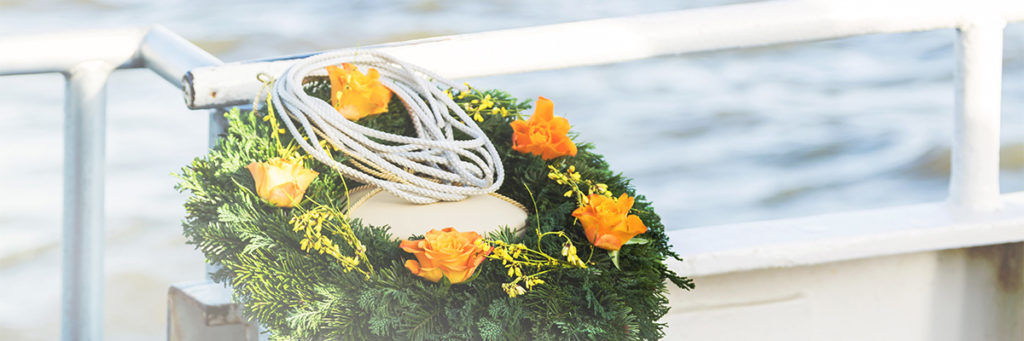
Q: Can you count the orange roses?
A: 5